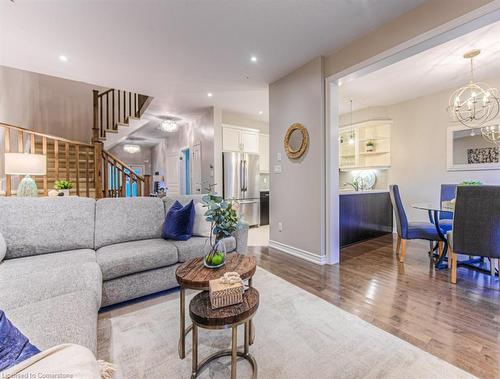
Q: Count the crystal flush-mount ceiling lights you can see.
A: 2